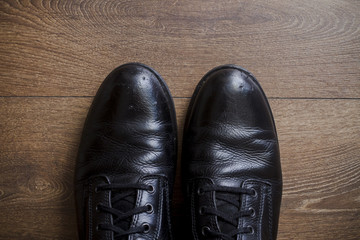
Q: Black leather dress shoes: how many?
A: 2